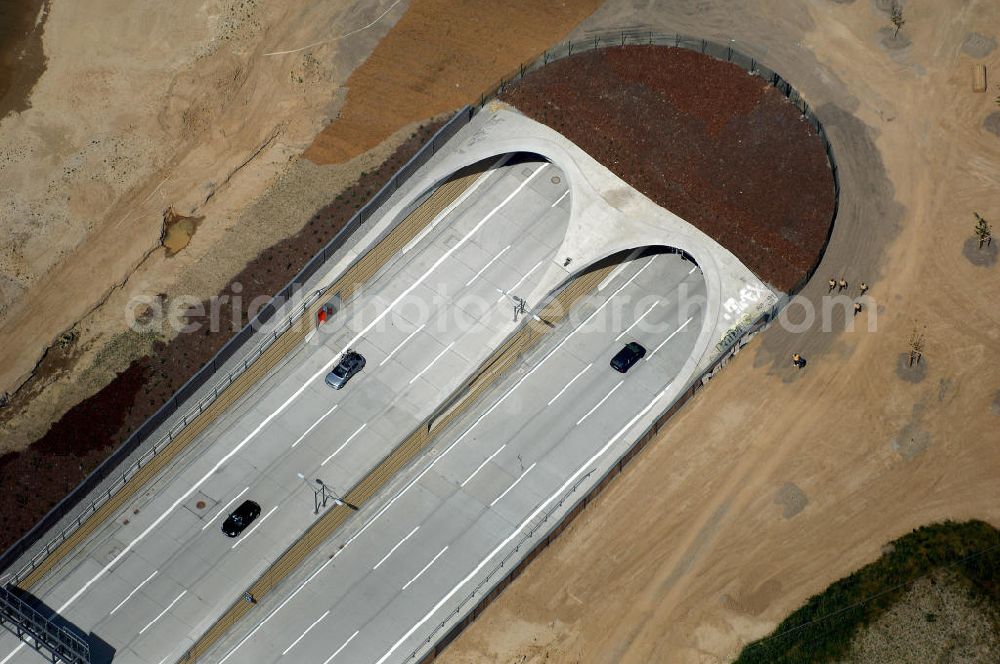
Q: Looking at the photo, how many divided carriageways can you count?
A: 2